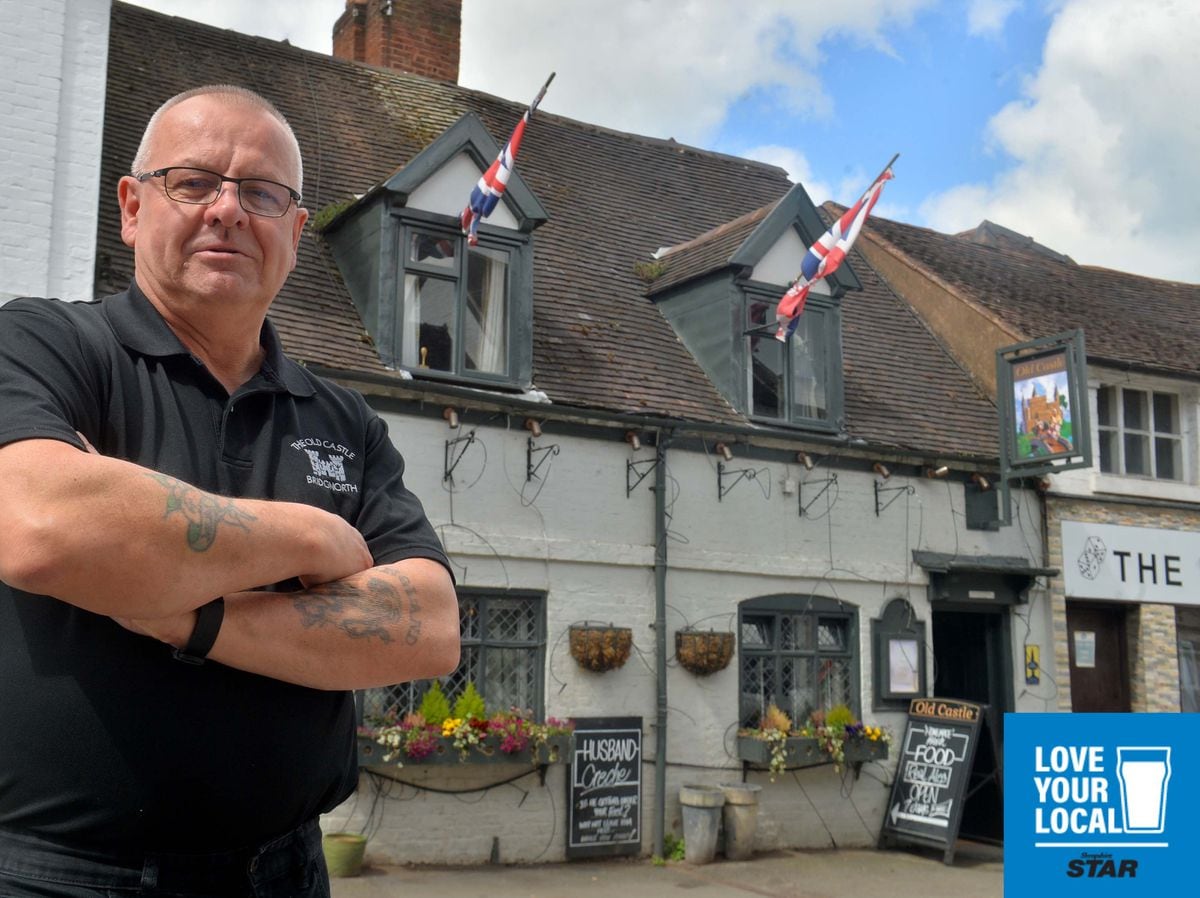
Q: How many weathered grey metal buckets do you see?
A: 2